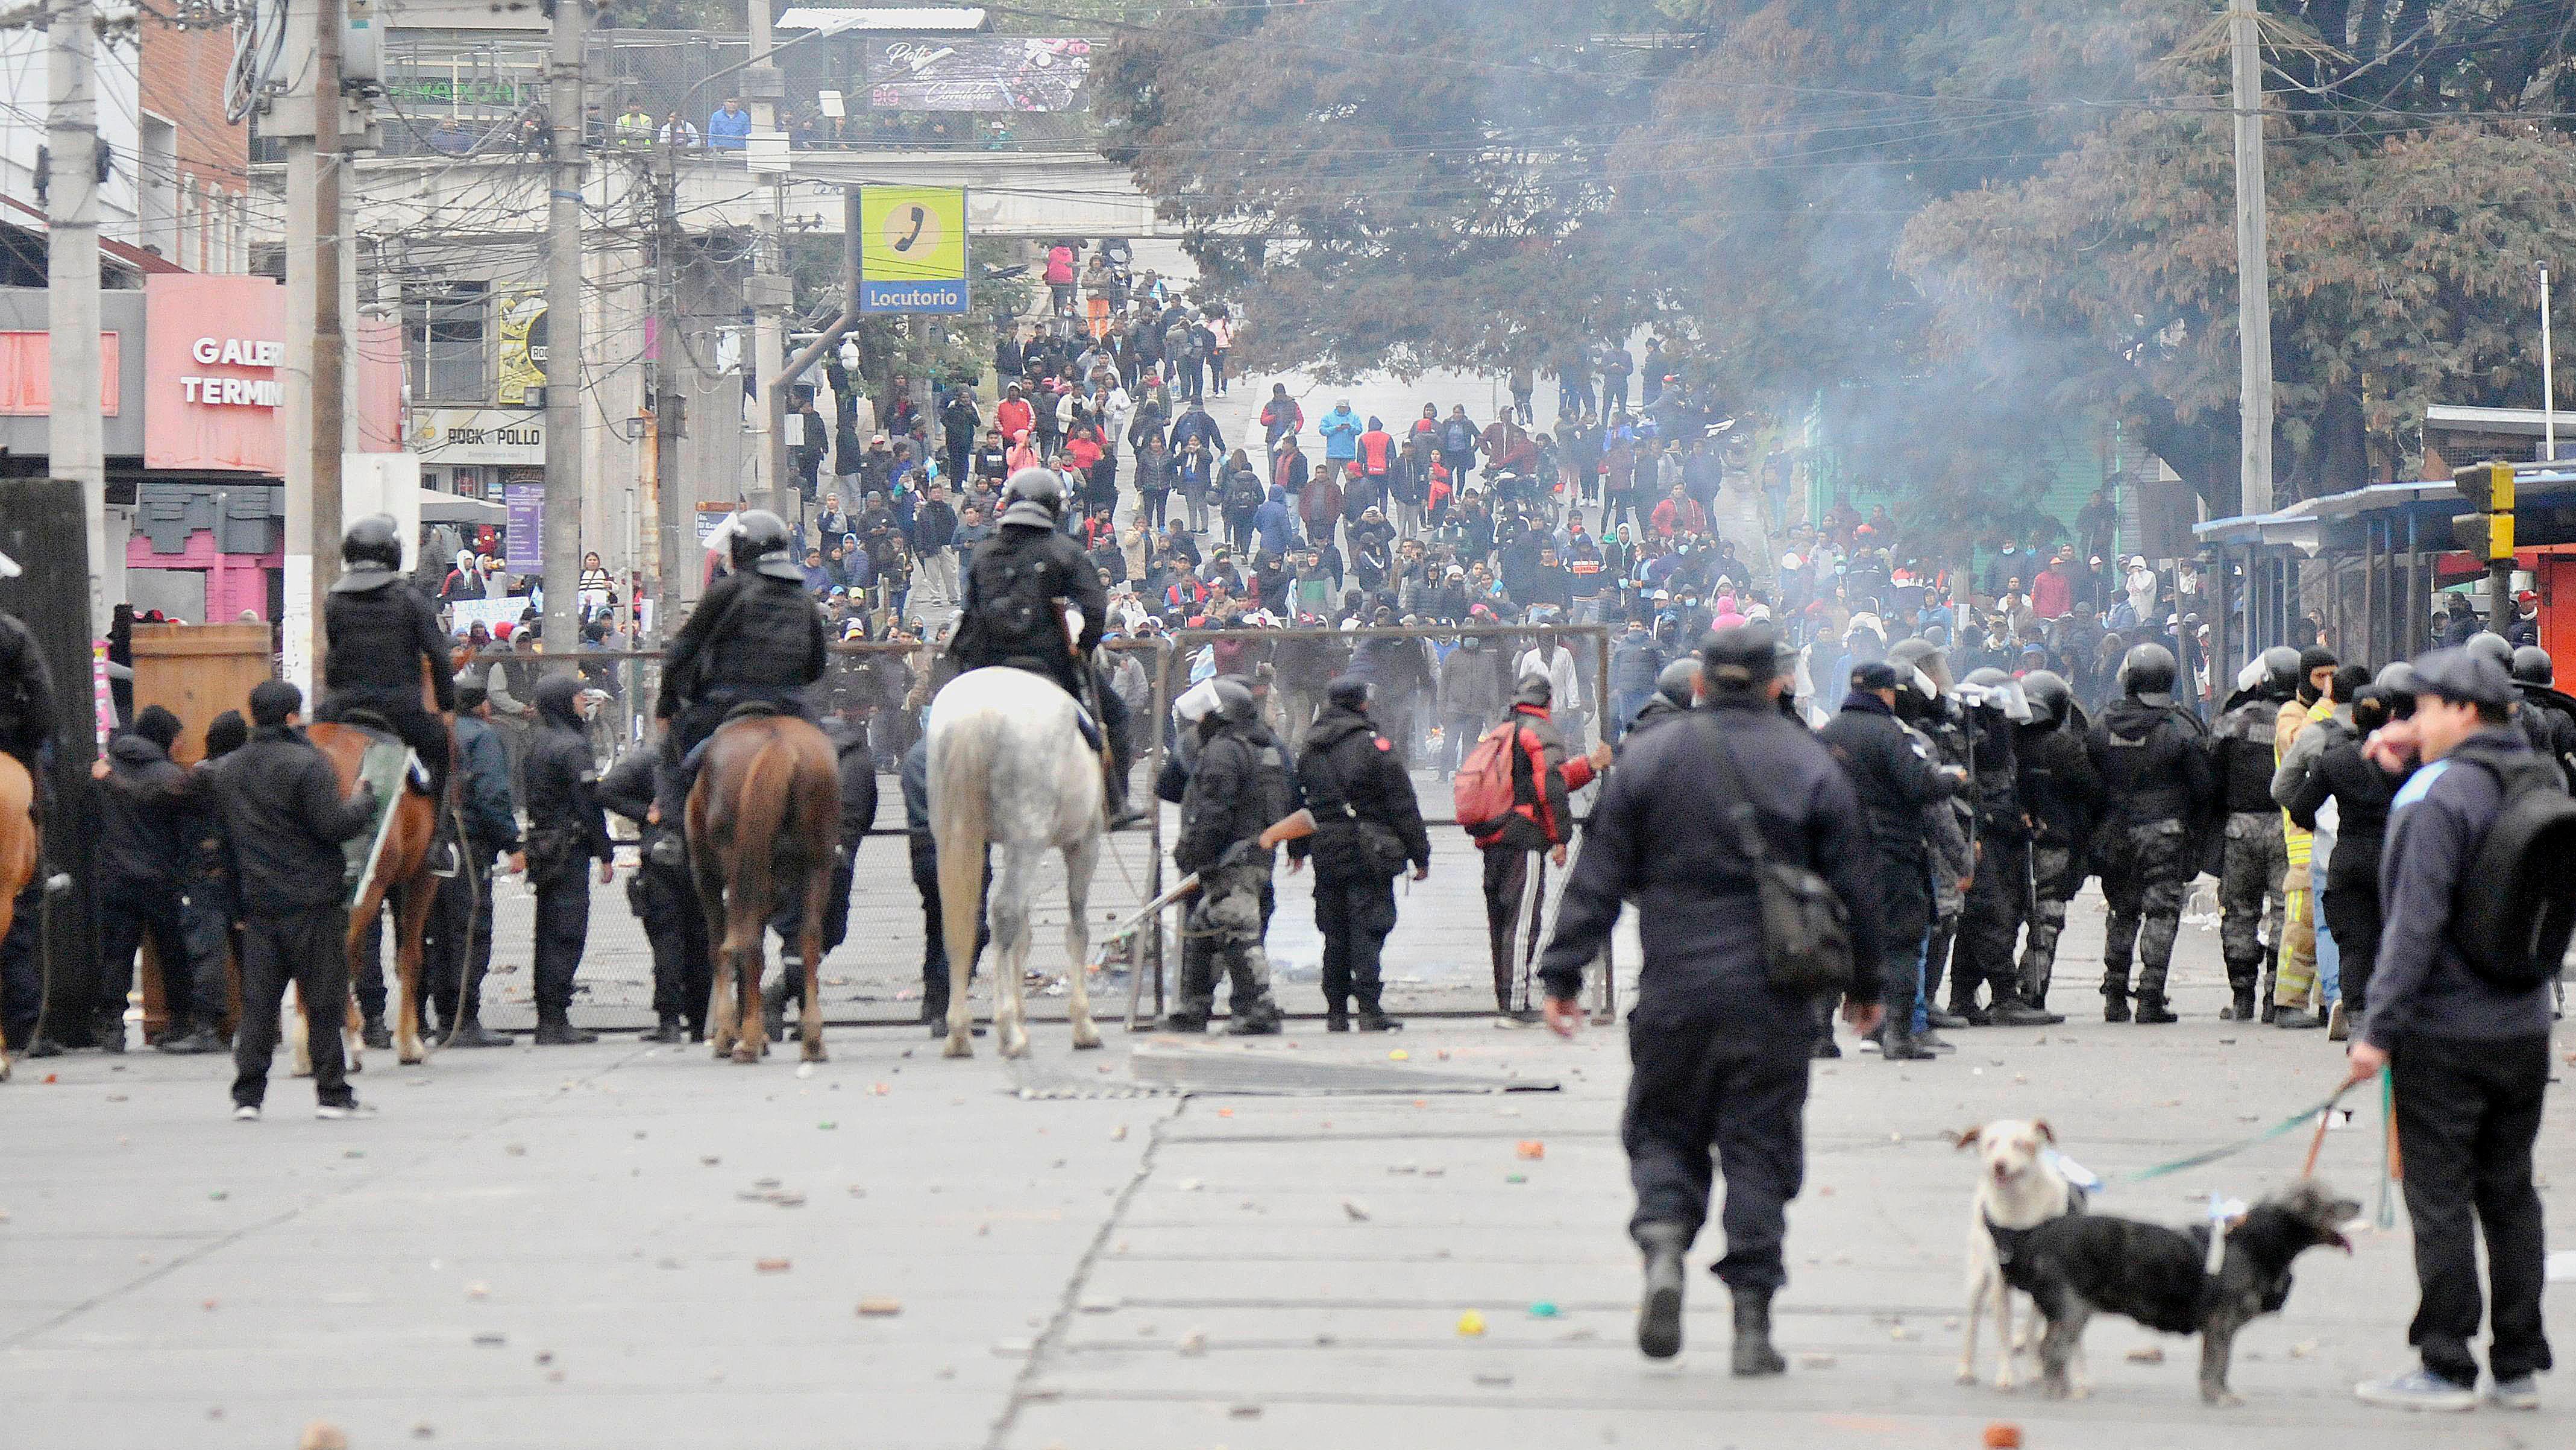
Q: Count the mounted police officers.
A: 4